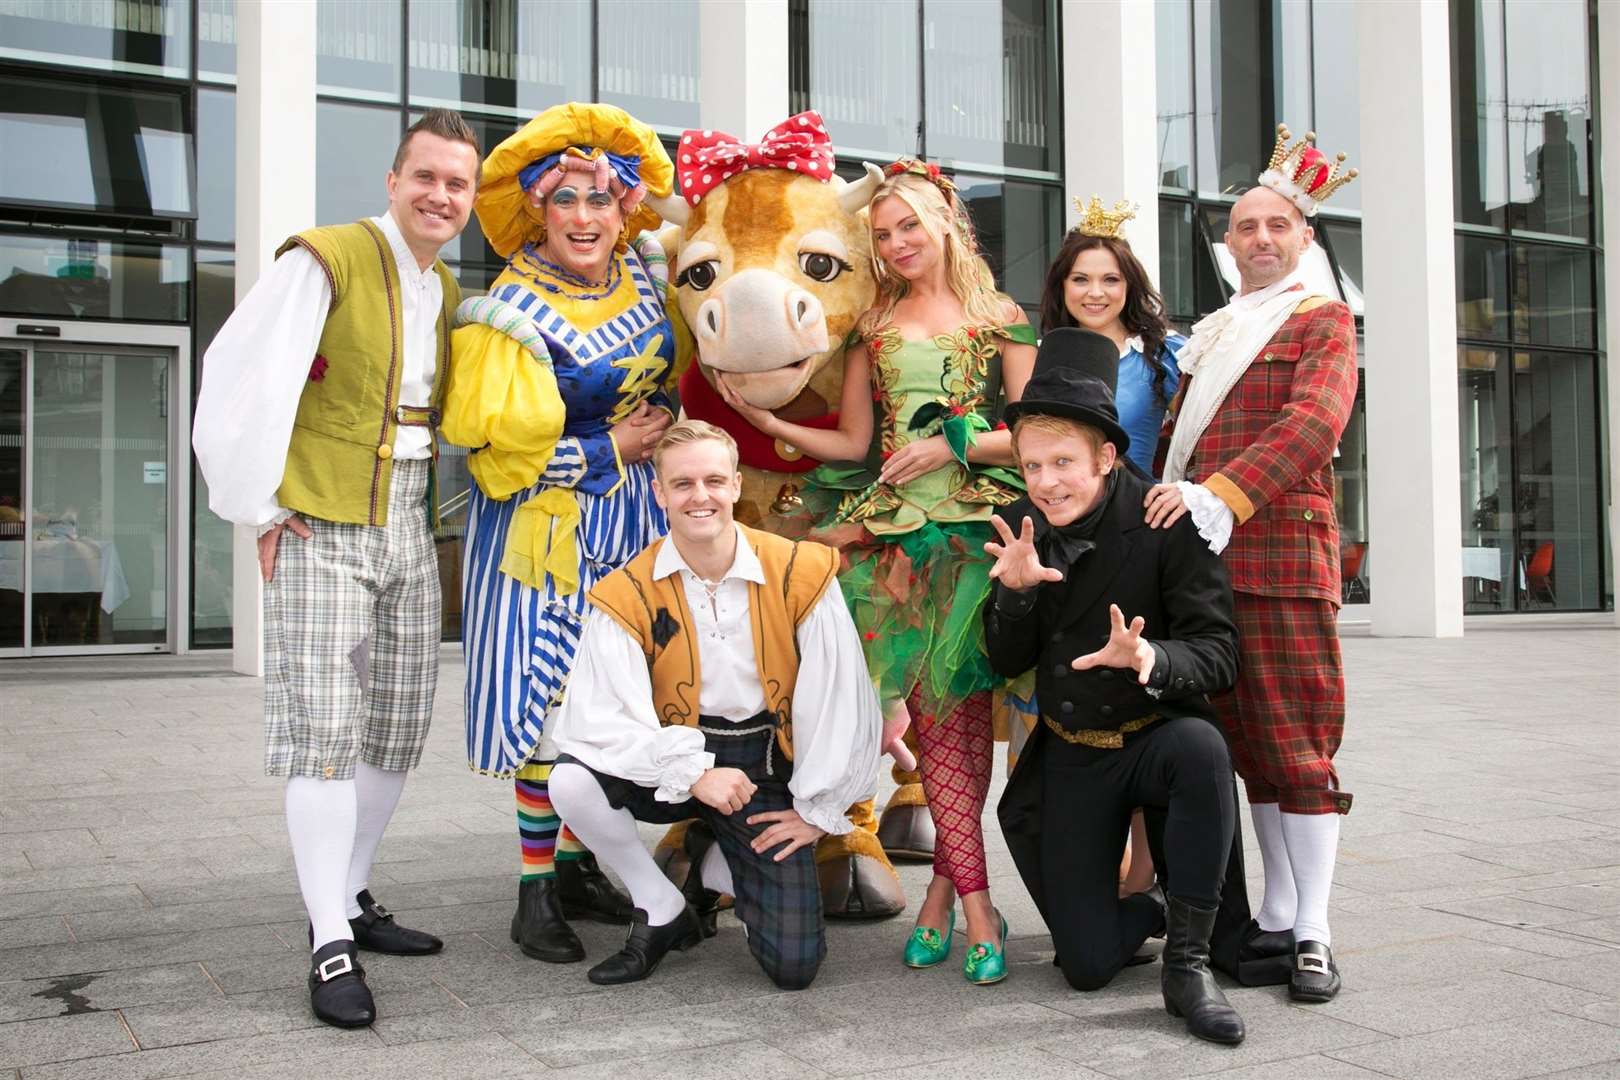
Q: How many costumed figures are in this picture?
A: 8